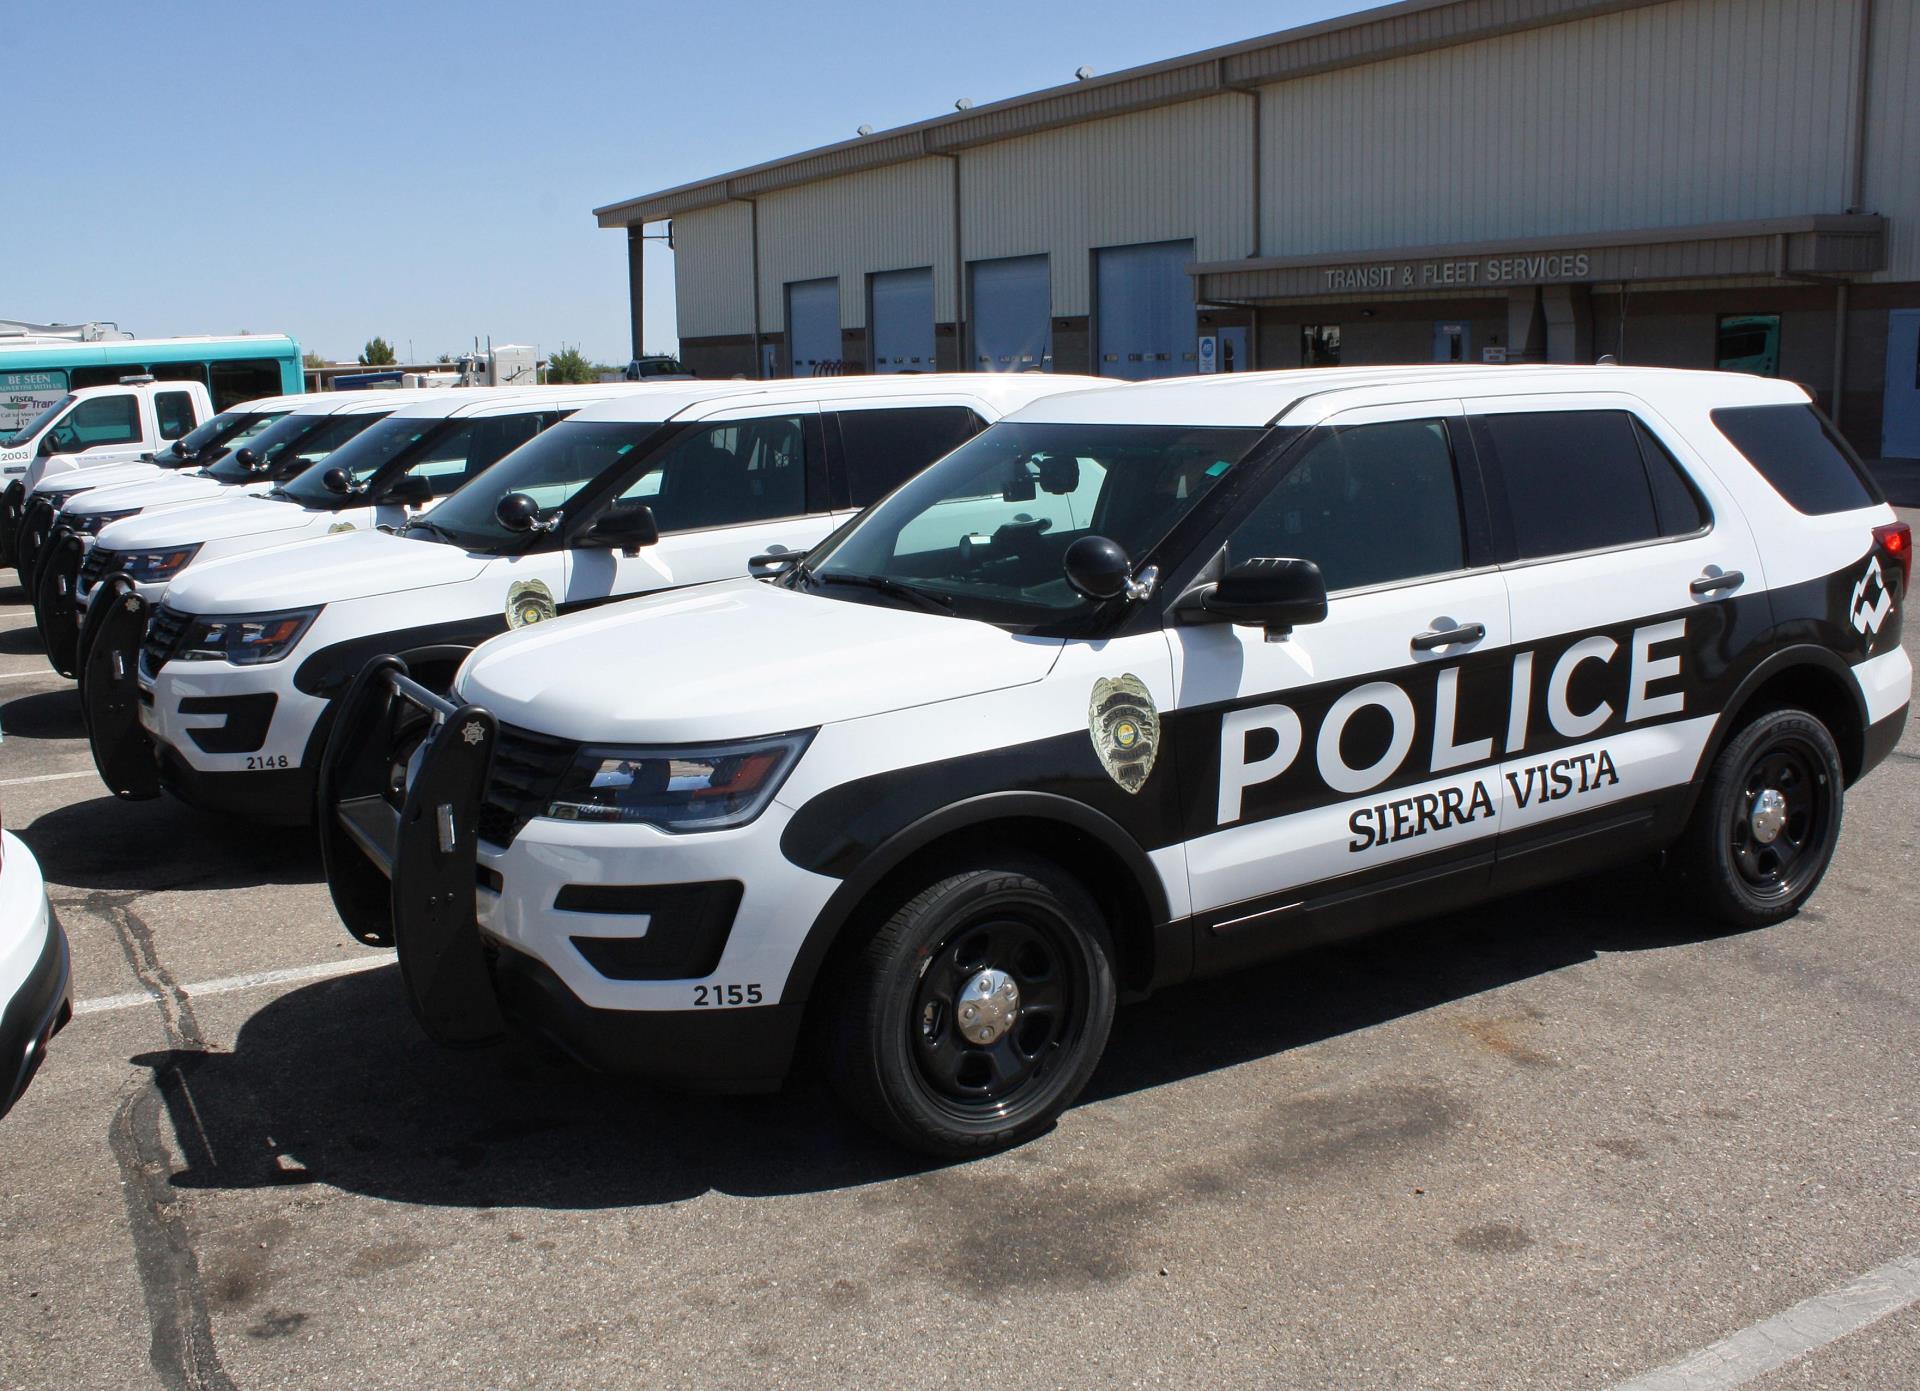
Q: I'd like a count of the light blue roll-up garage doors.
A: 4